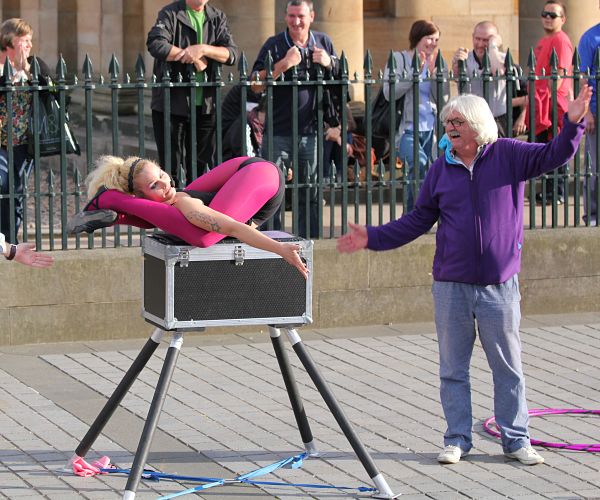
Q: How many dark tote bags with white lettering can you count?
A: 1